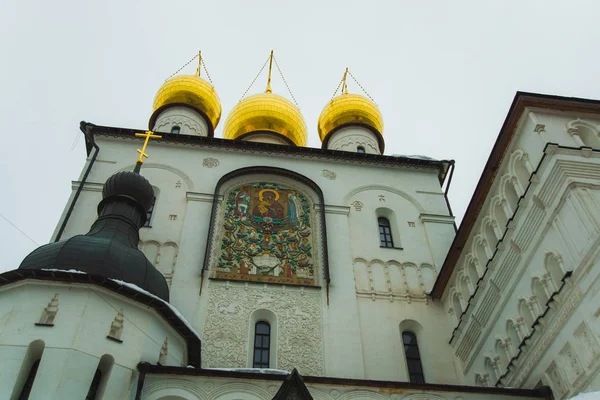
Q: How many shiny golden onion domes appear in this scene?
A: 3